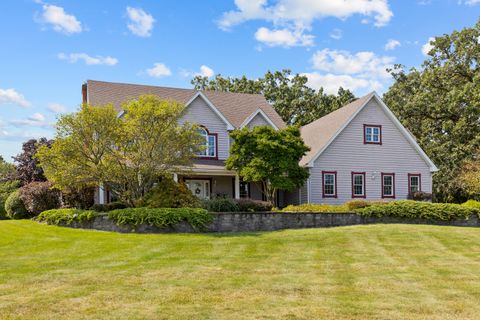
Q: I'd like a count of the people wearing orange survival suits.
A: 0